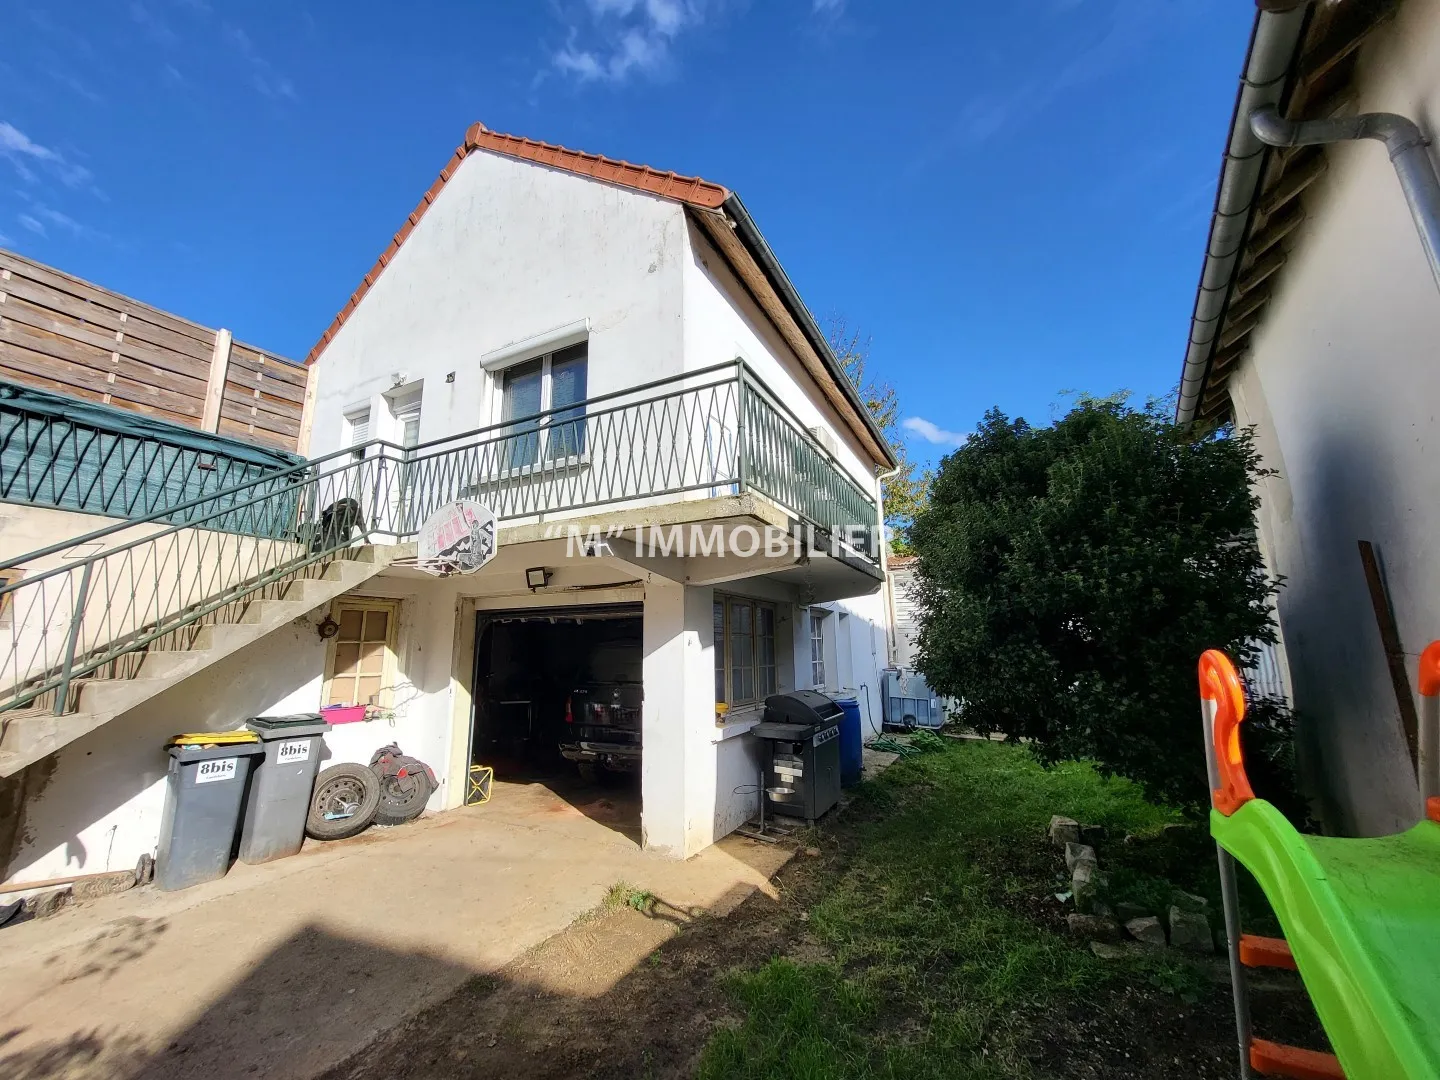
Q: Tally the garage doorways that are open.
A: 1